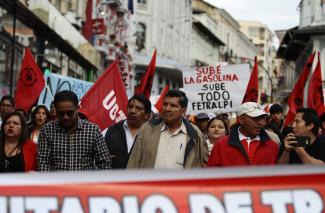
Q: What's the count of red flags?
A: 7